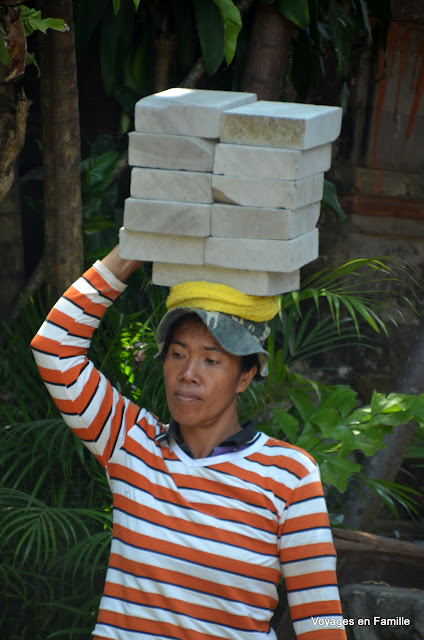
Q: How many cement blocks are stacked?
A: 11